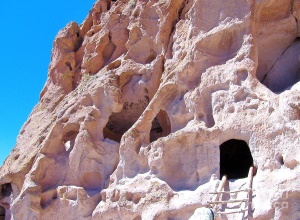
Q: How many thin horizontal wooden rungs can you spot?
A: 3